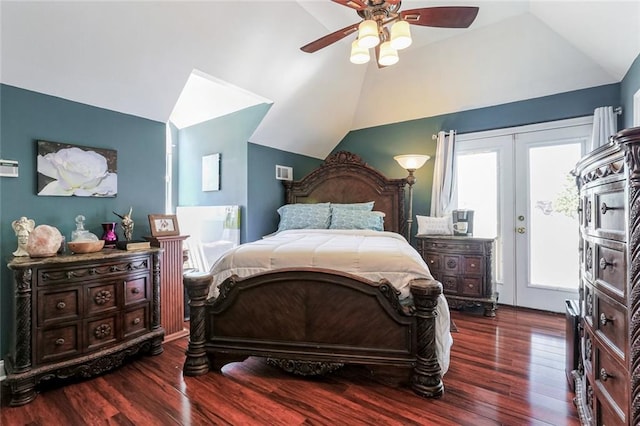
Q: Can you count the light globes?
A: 5